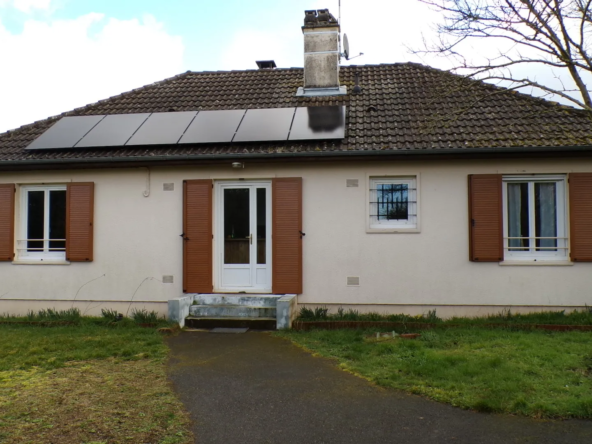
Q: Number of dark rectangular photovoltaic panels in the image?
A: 6